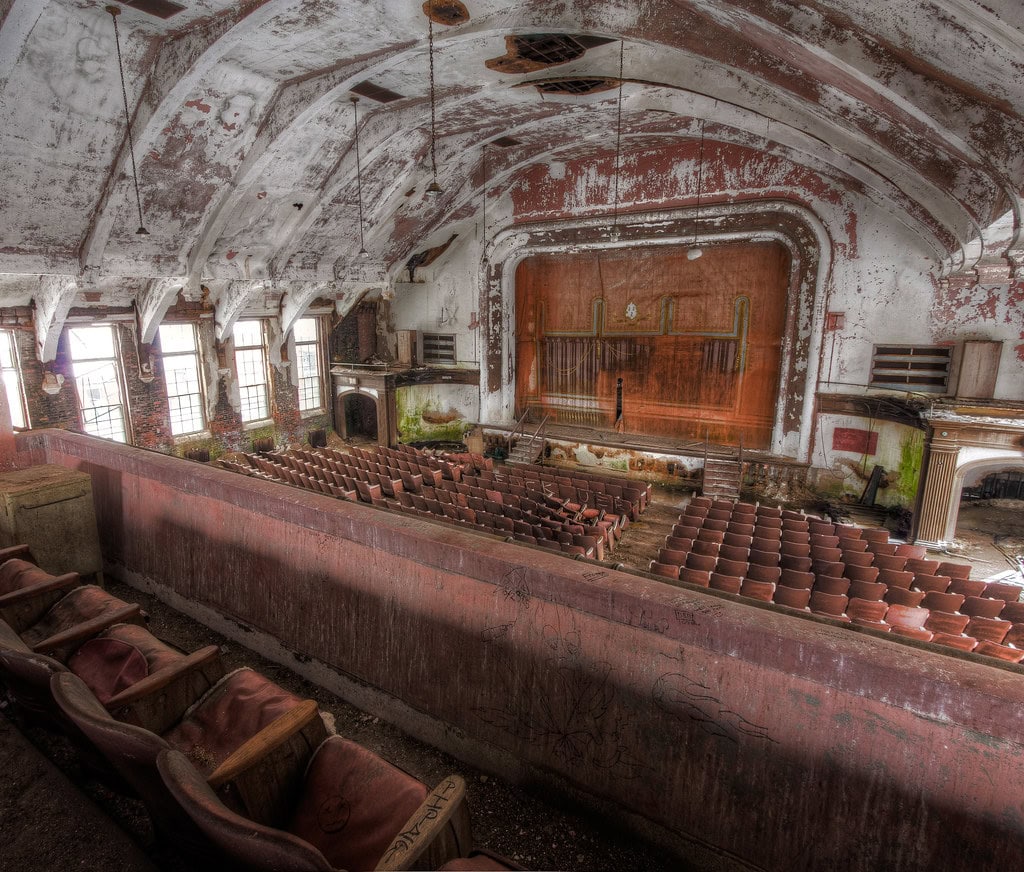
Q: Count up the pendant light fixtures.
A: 6